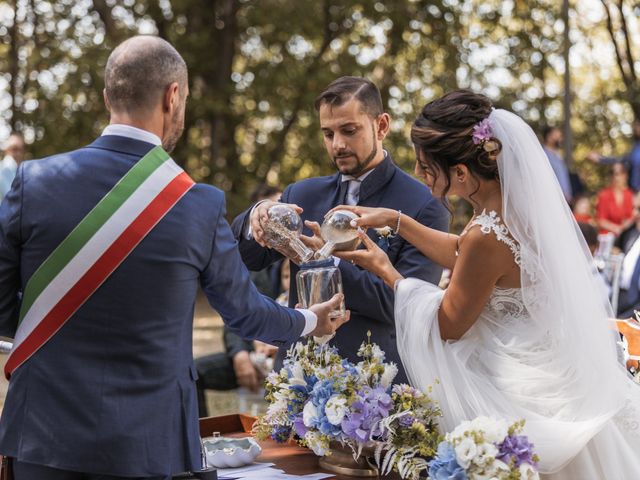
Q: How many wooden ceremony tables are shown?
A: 1